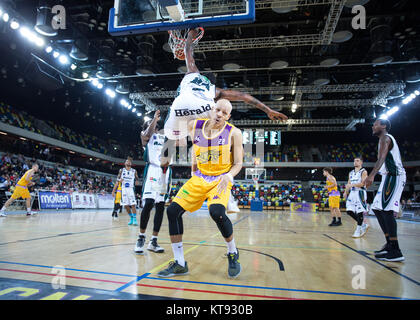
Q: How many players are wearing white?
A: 5